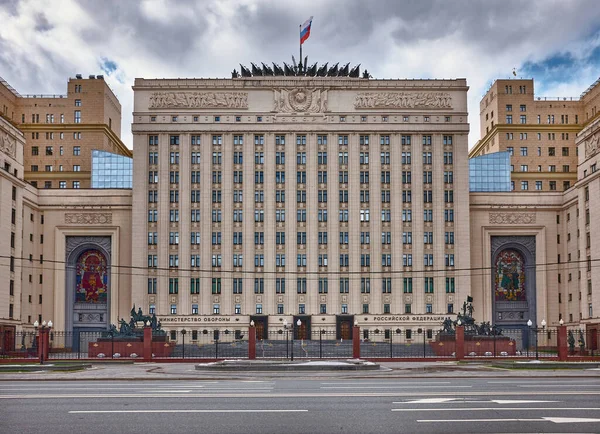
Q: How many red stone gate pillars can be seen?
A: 6